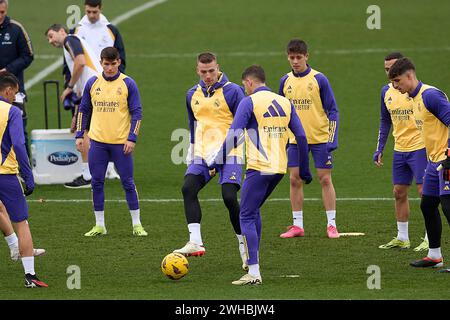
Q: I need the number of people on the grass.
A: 10